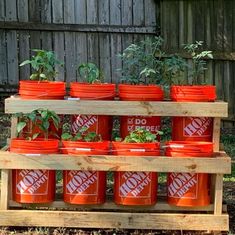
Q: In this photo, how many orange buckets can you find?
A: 8